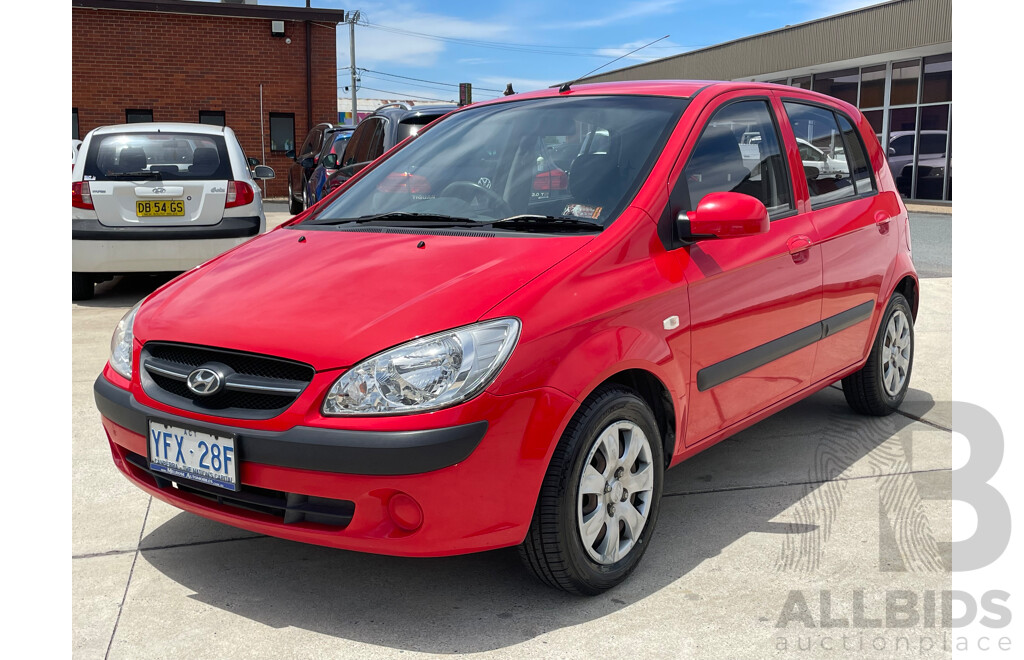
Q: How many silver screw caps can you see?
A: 4